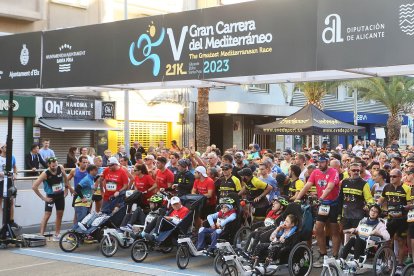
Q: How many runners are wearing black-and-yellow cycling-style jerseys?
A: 5